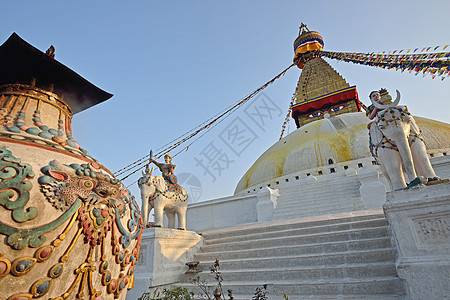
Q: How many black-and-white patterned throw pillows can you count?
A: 0